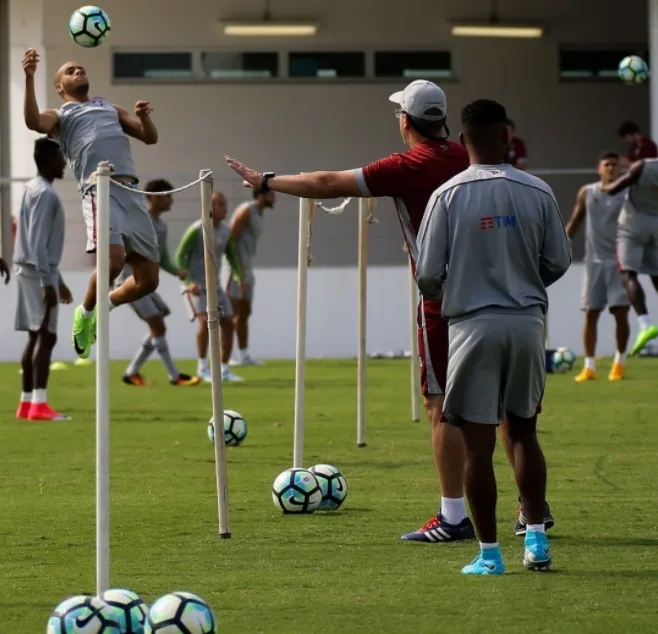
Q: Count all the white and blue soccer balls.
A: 9